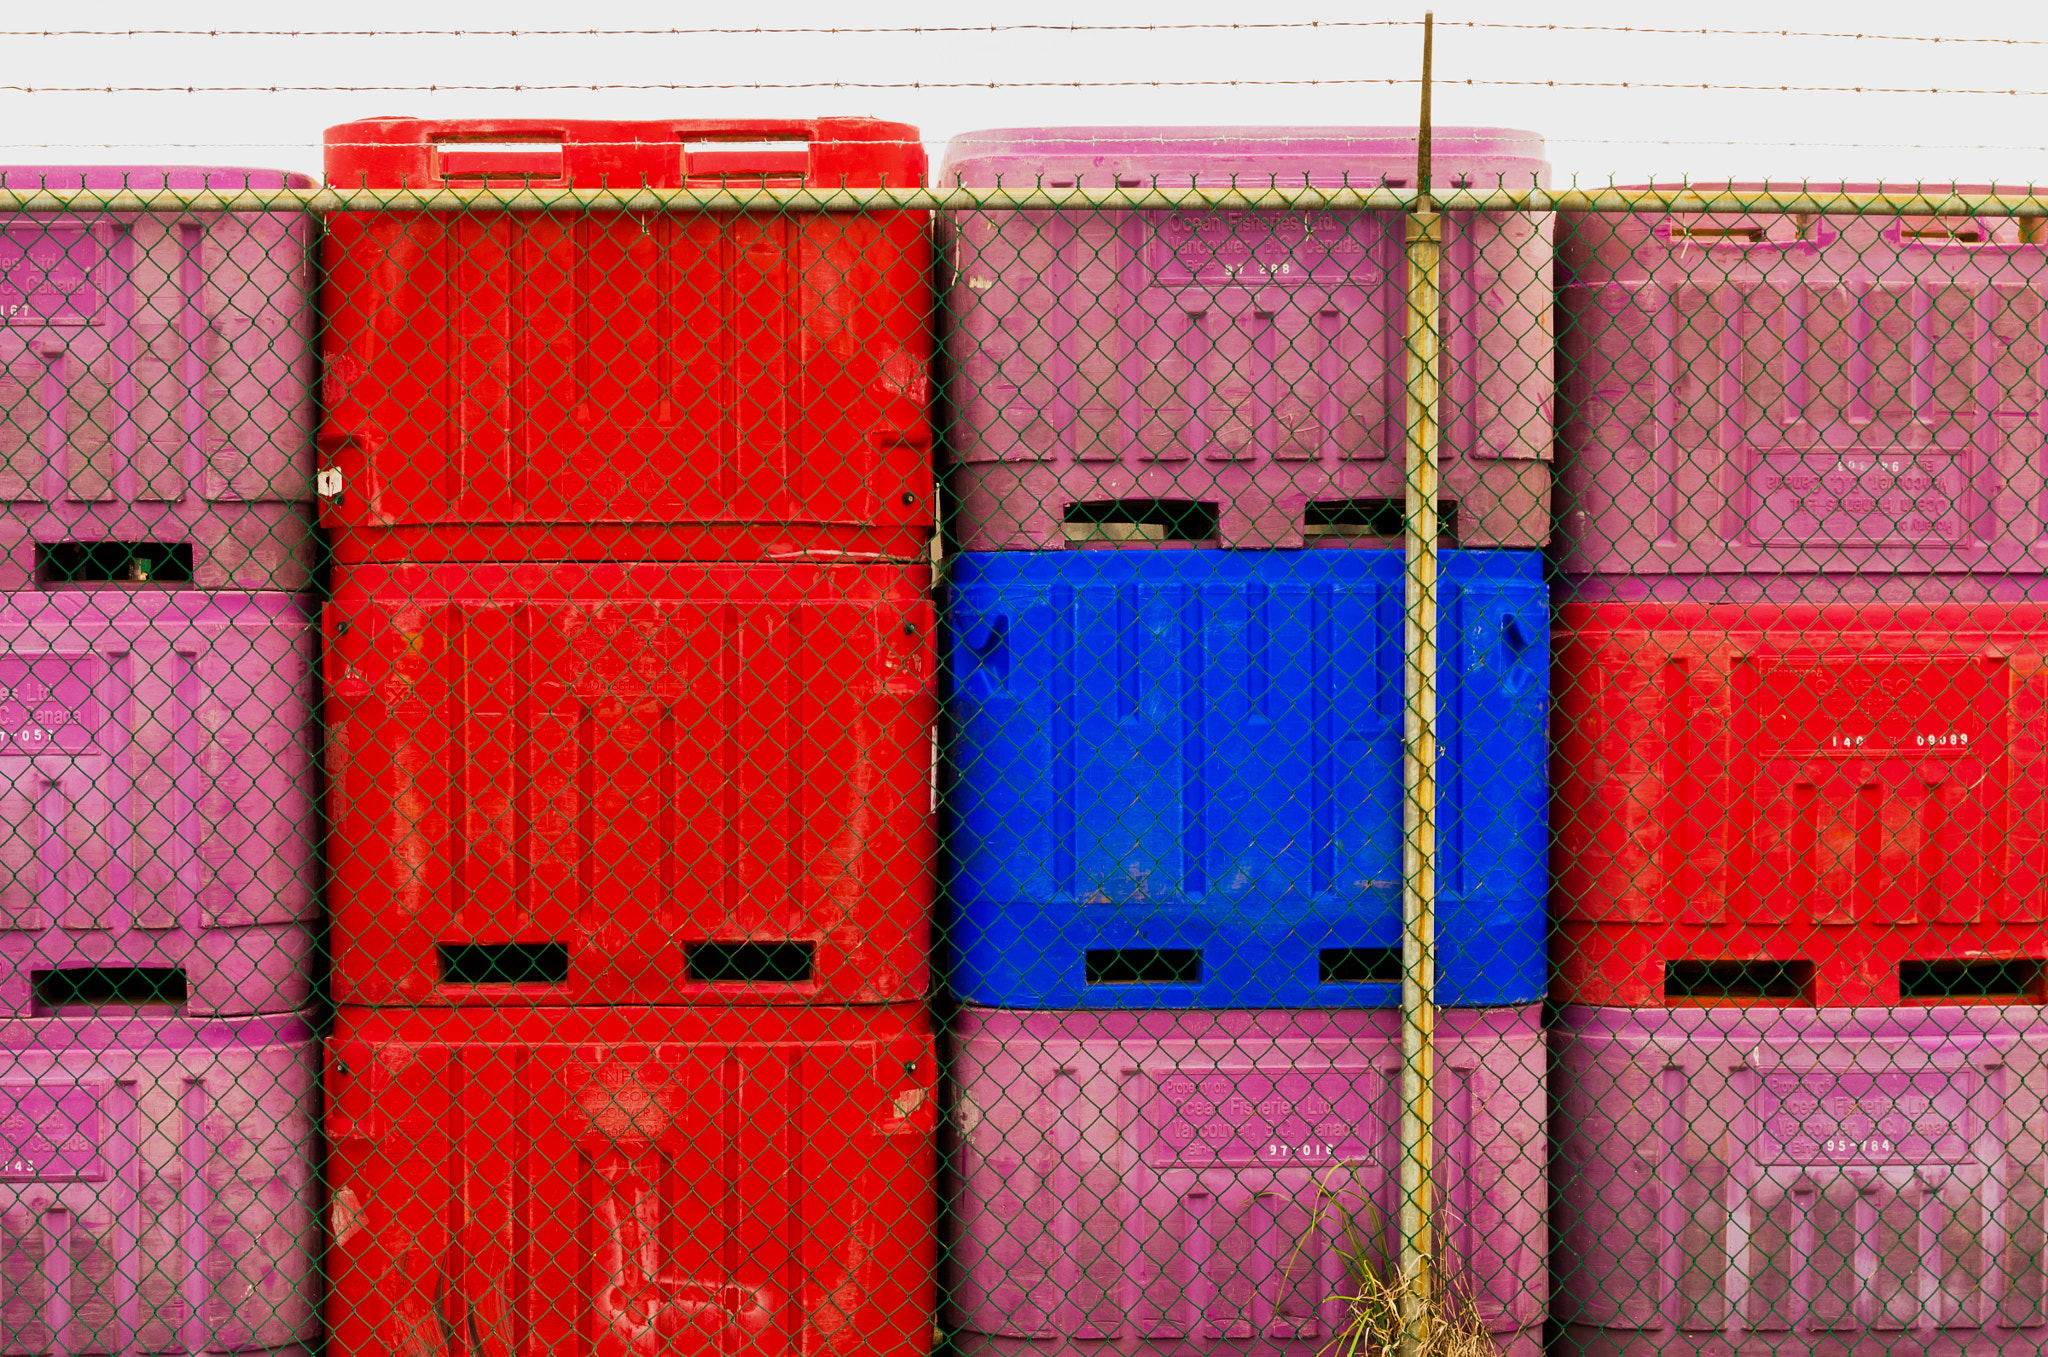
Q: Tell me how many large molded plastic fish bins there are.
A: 12